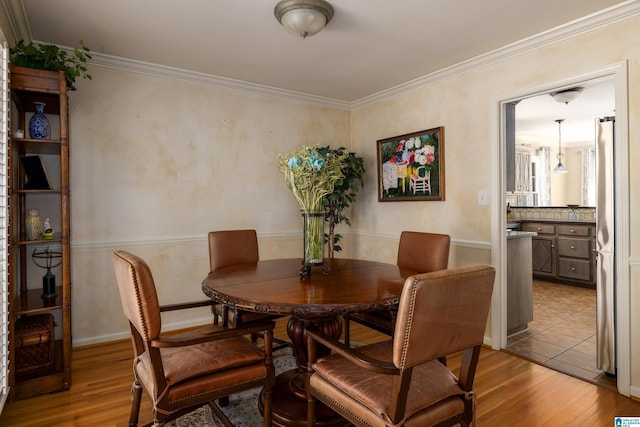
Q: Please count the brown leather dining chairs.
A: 4